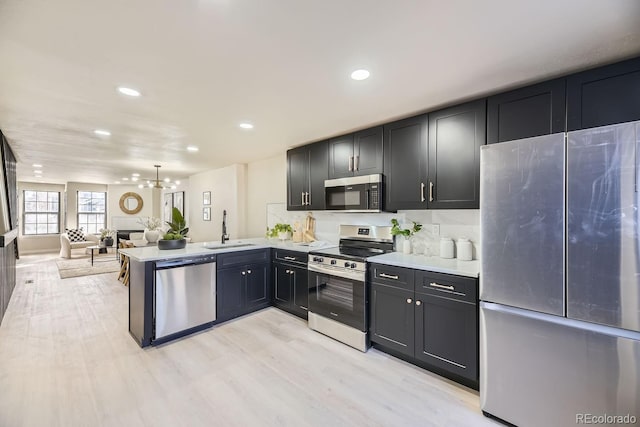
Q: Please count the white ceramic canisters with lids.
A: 2